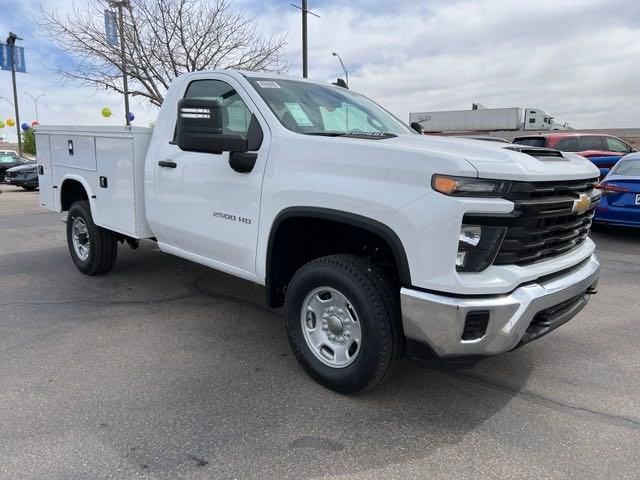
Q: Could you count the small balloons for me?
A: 6